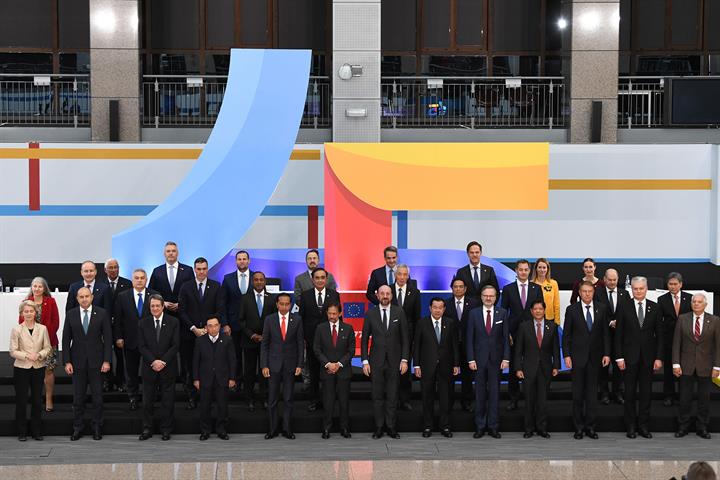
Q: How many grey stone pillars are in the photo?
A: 3